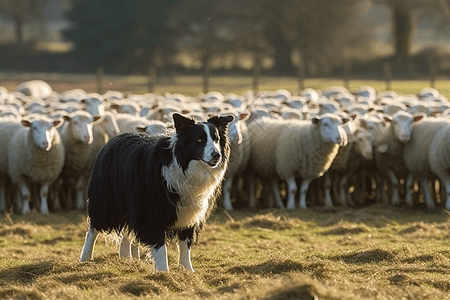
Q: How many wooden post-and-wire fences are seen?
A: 1